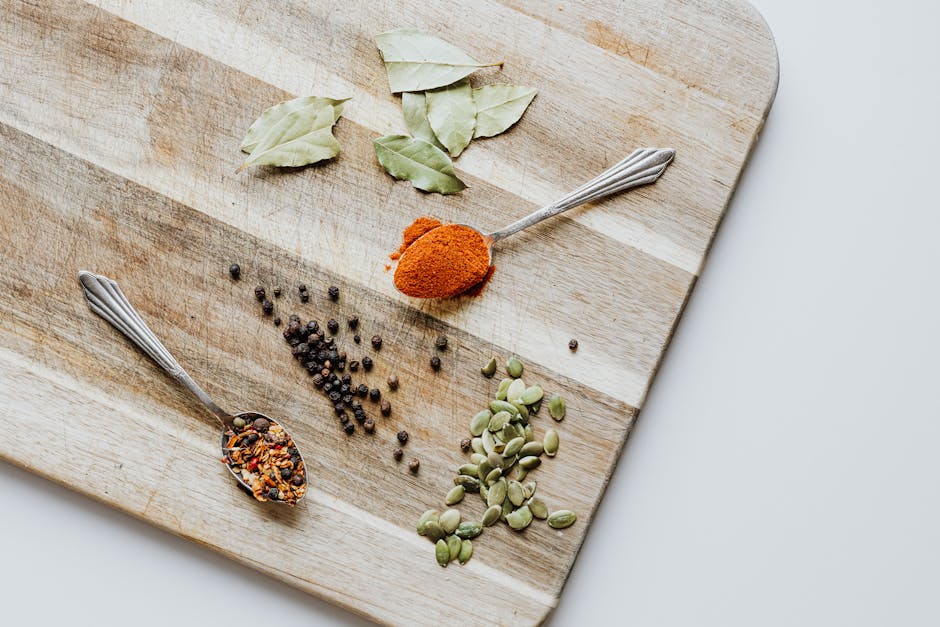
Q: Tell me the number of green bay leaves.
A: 7